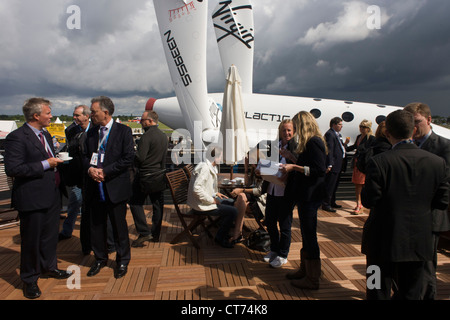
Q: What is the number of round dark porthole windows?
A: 6